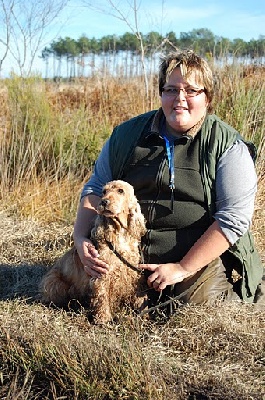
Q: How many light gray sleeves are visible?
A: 2